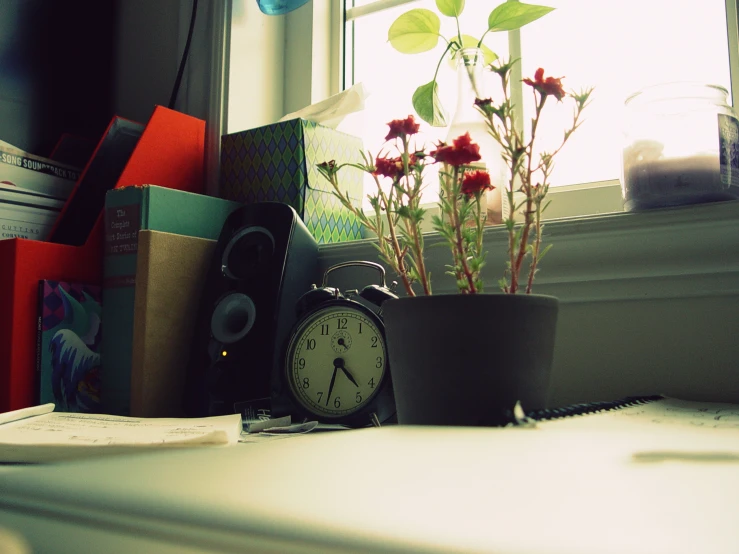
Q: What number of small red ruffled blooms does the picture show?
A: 5